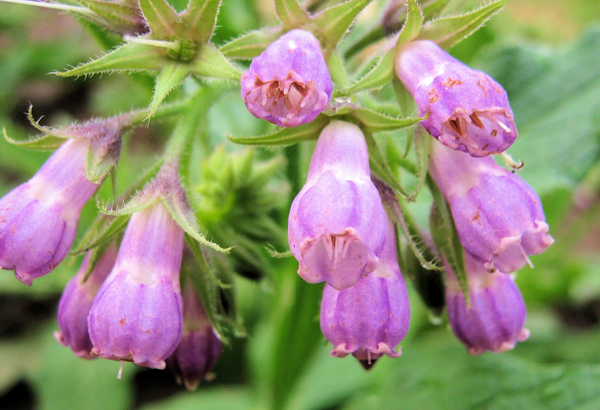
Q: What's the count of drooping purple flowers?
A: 10